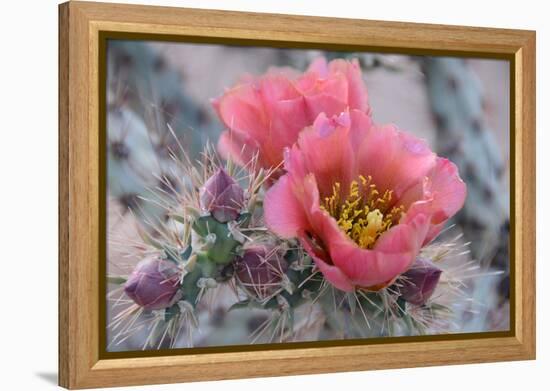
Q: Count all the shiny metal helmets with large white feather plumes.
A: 0